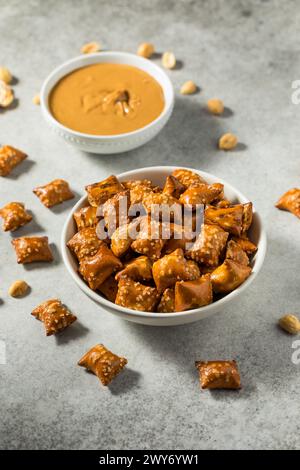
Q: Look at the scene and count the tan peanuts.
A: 11